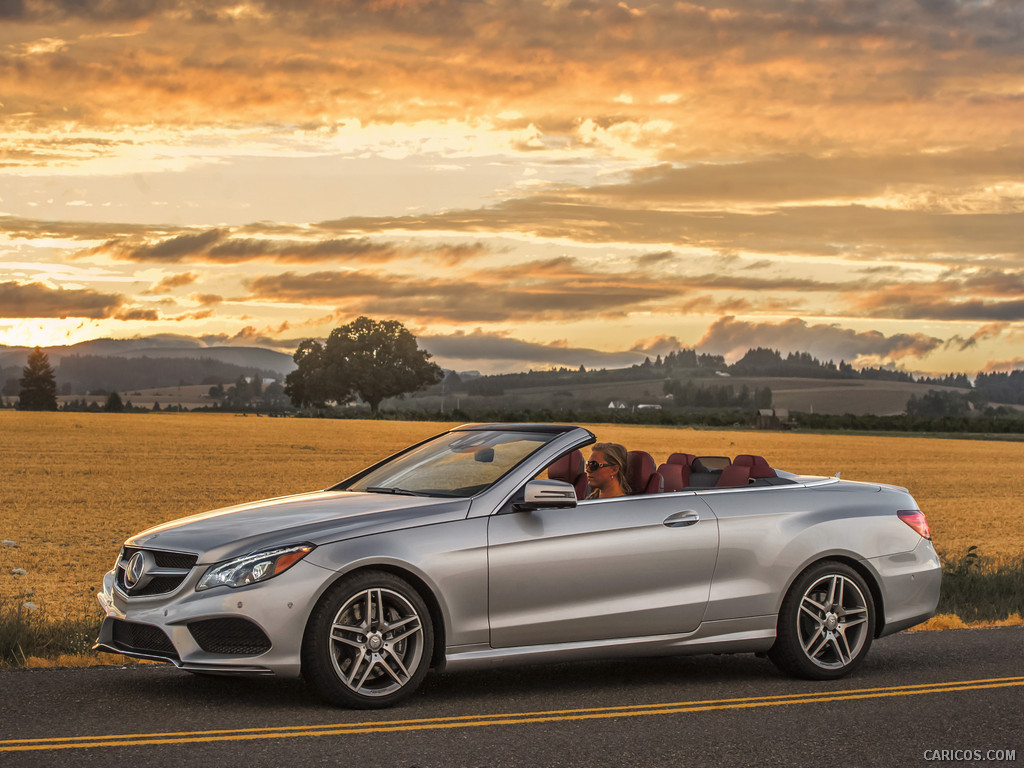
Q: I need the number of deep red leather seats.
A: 4